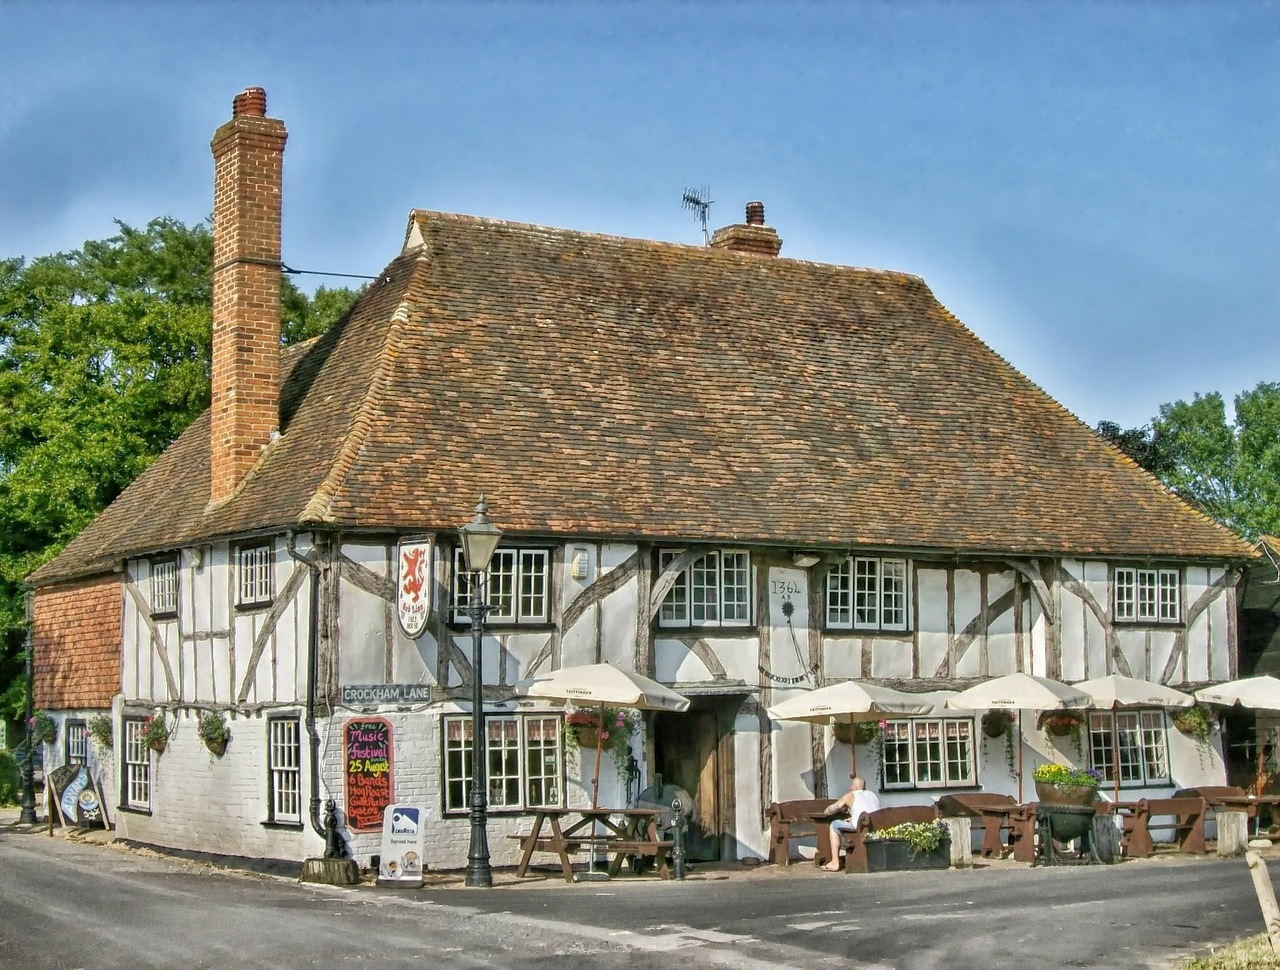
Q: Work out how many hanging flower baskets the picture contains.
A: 9